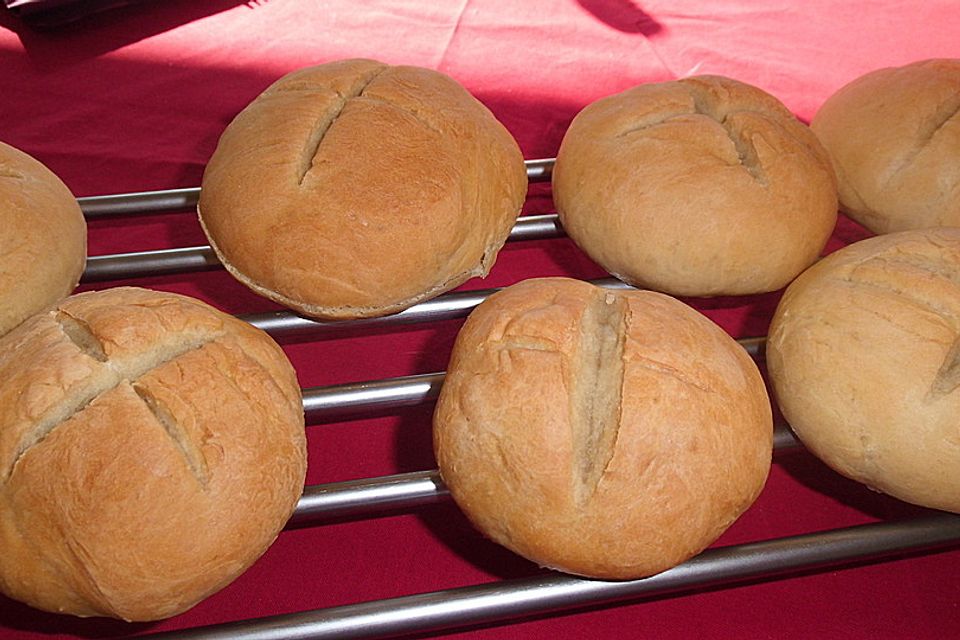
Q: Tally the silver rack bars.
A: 6